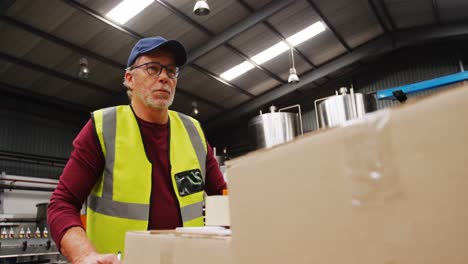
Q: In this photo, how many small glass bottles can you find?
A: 6